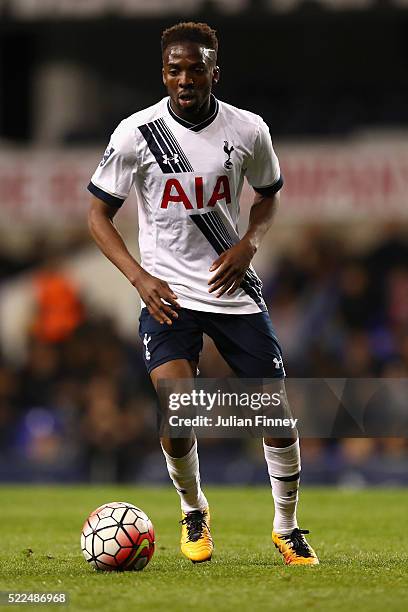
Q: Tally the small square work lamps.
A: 0